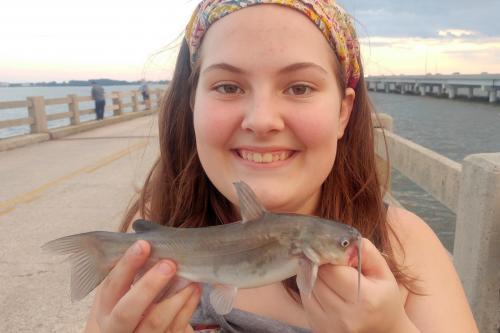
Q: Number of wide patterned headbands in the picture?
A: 1